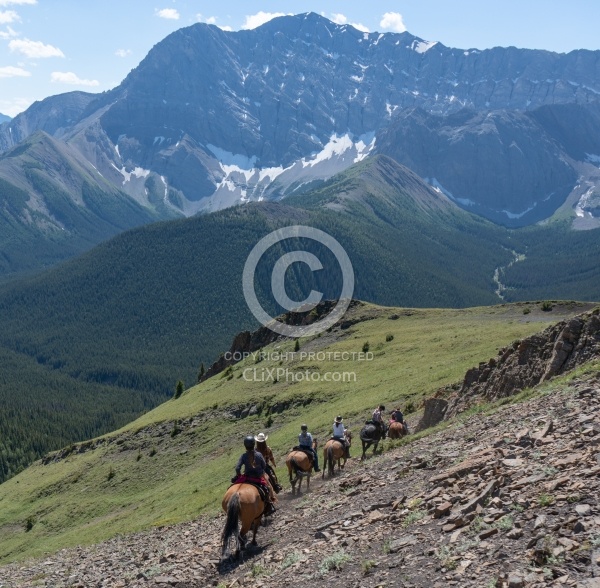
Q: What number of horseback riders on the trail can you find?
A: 6